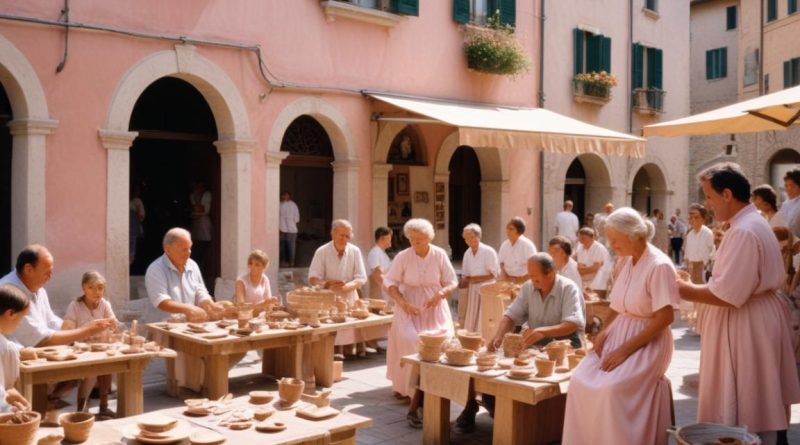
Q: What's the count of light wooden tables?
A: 4